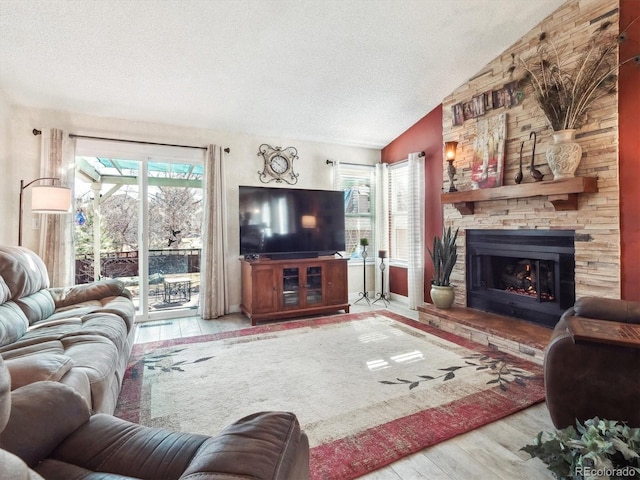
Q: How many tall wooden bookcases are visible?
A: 0